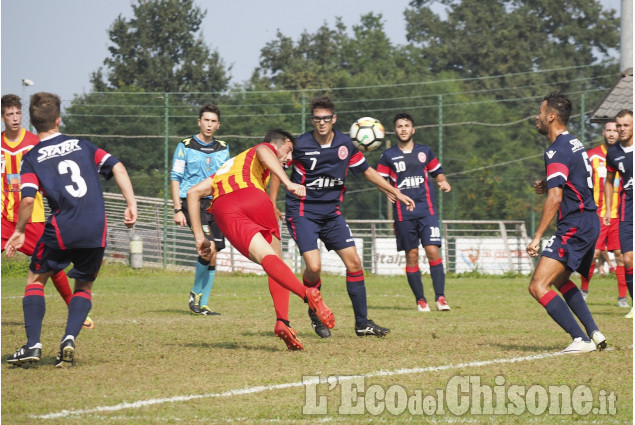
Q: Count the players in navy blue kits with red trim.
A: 5